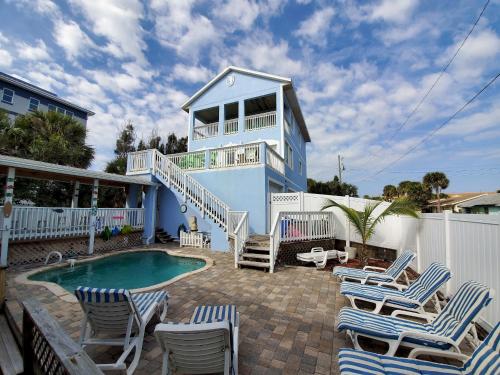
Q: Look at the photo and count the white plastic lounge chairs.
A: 7